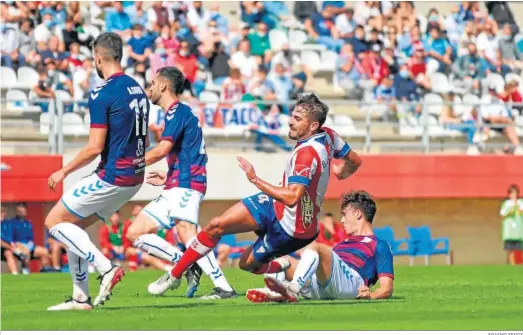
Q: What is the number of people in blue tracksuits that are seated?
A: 2